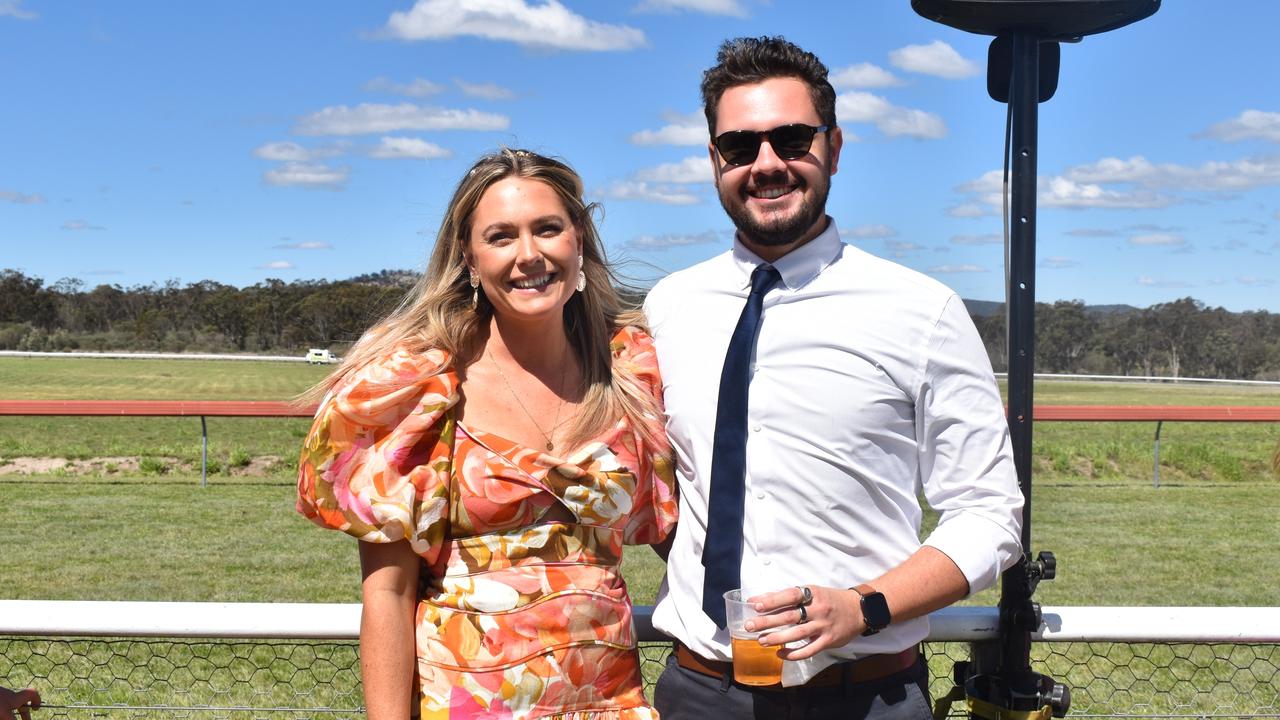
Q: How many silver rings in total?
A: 2